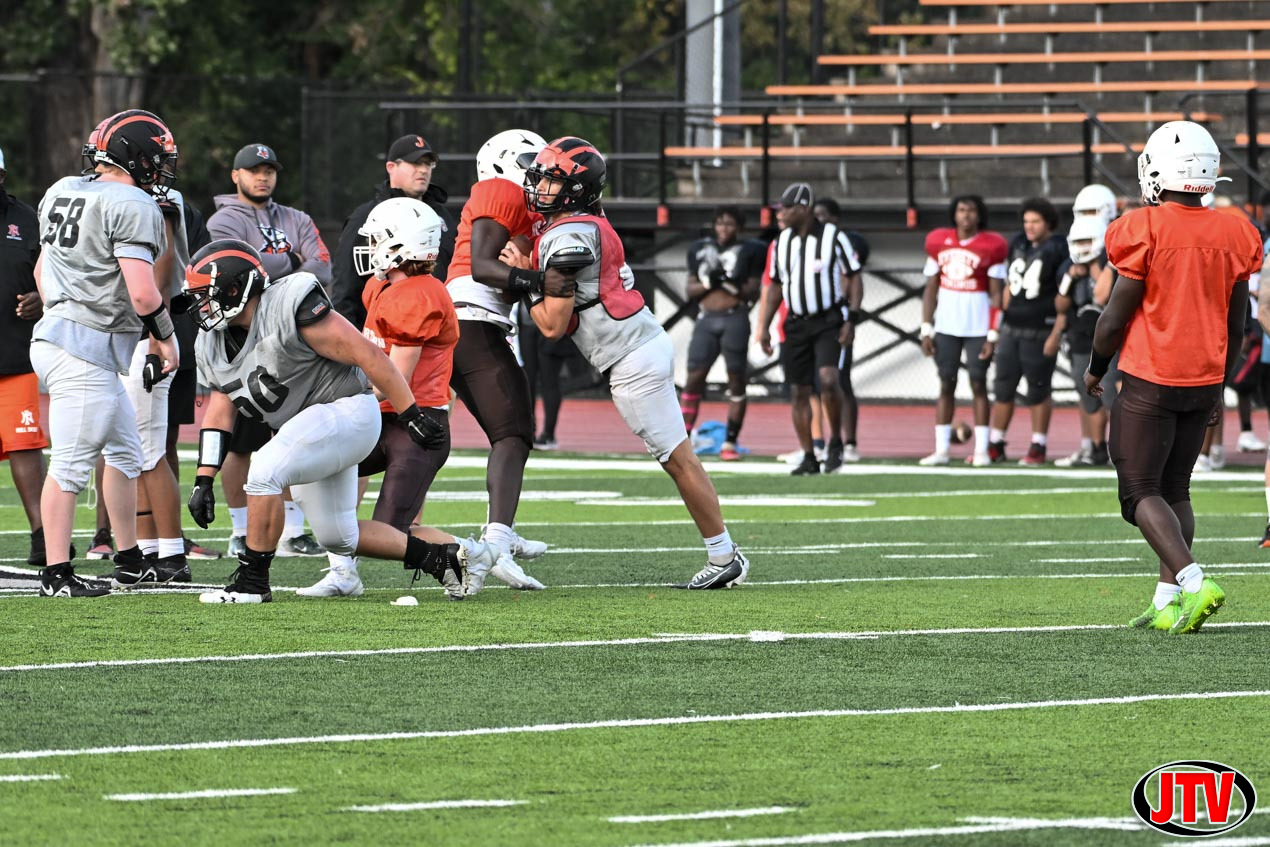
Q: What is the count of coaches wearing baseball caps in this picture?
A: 2